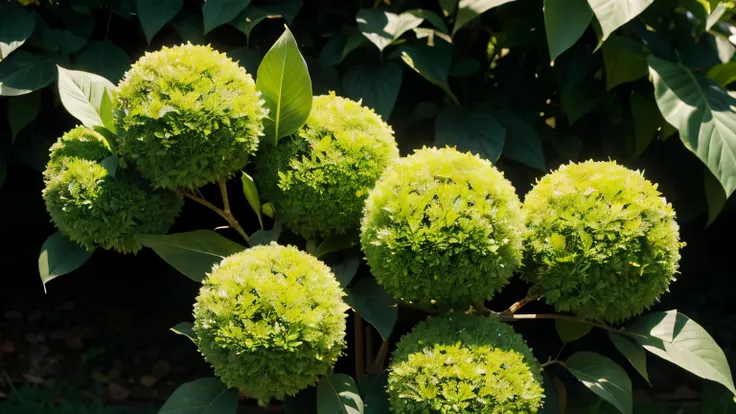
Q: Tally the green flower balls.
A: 7